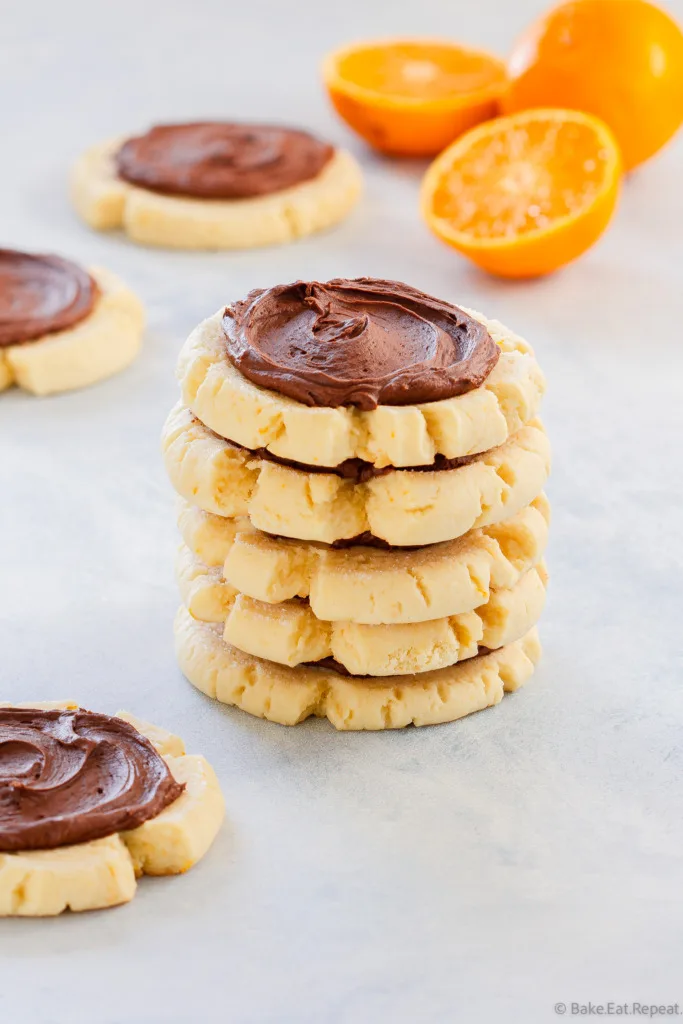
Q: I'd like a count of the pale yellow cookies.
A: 8